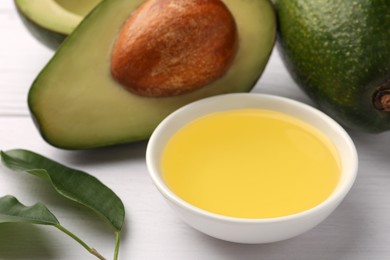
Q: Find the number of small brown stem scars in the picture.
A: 1